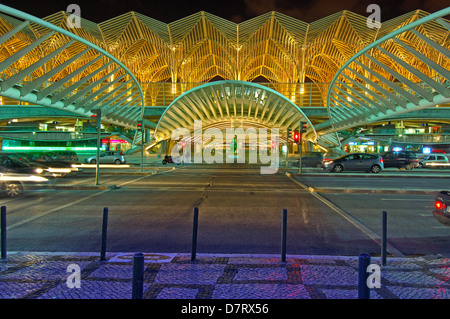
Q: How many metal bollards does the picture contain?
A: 7